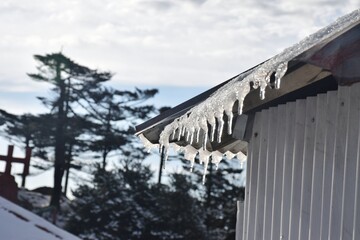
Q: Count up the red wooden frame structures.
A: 1